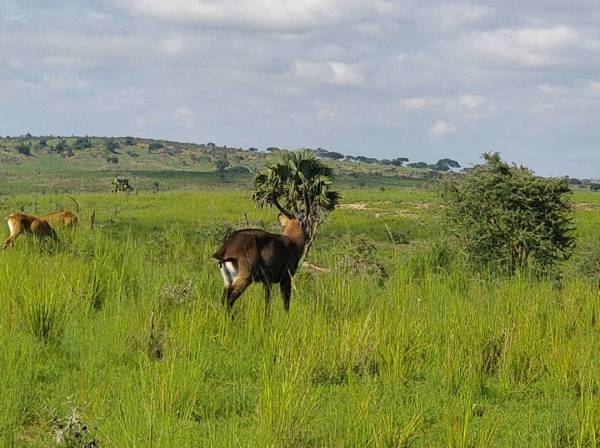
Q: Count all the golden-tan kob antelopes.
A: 2